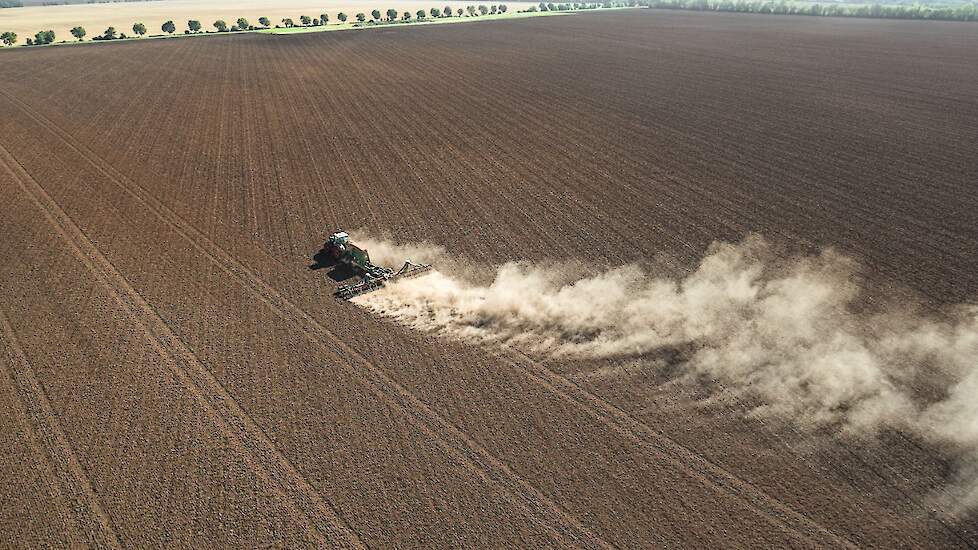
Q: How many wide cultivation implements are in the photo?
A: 1